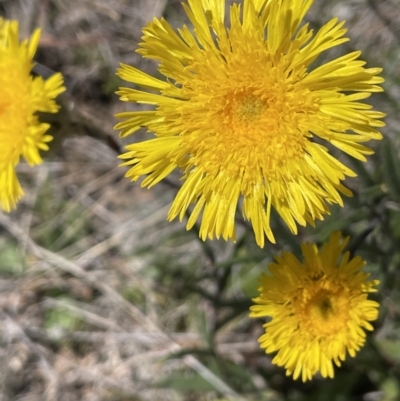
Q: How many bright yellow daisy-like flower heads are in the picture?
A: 3